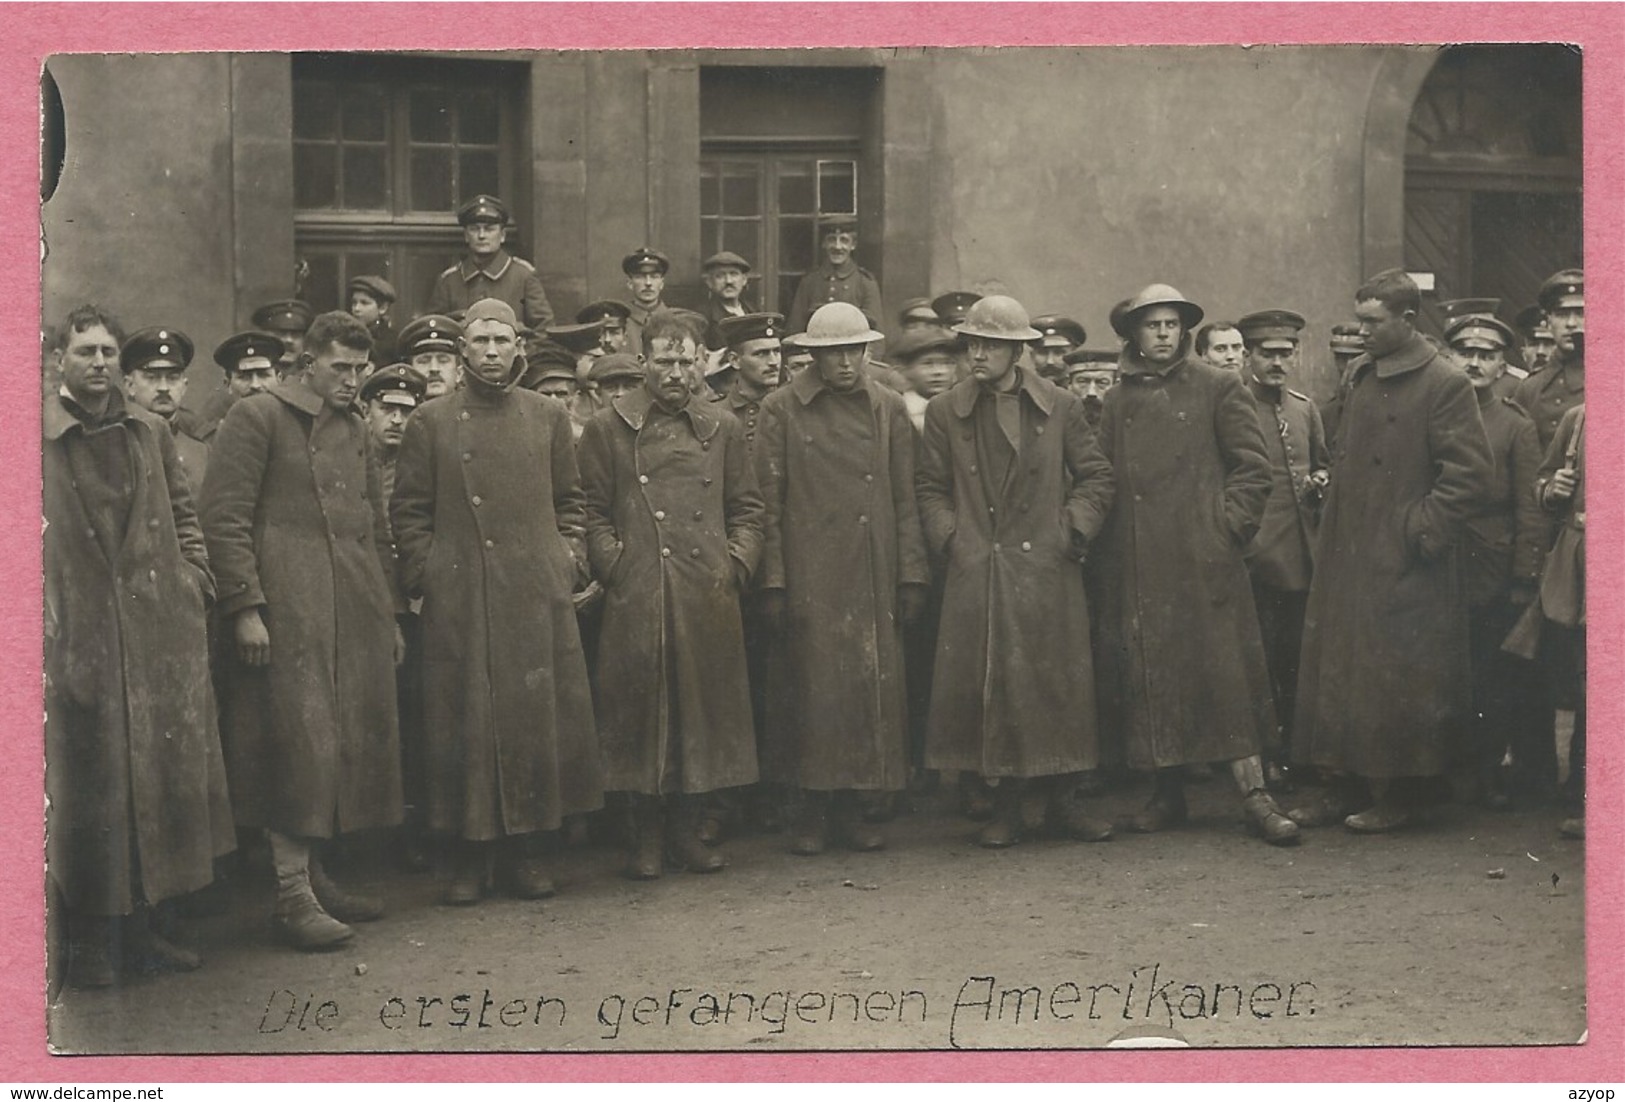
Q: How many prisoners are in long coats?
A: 8